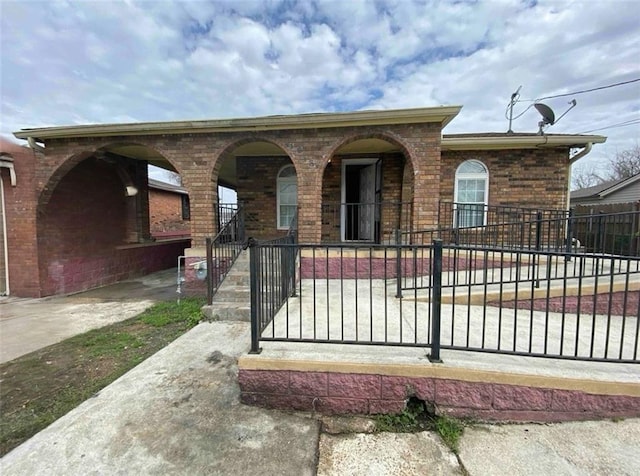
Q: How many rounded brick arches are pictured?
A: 3